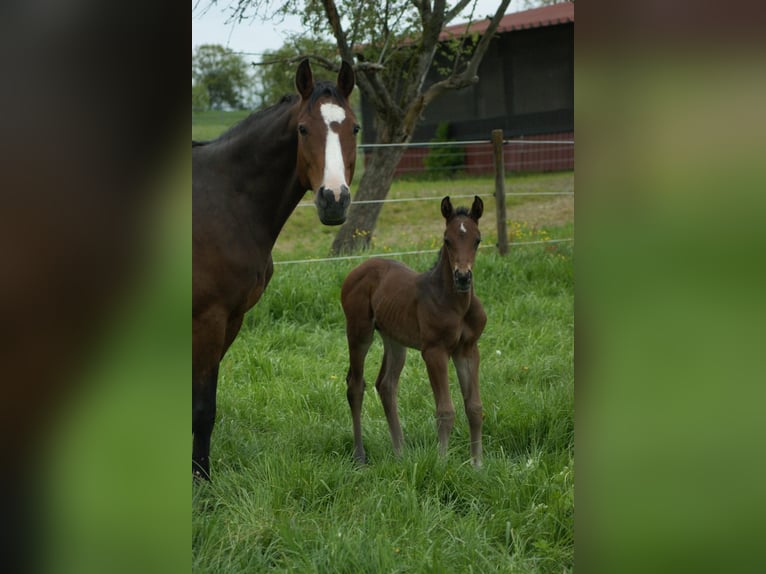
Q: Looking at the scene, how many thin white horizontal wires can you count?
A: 3